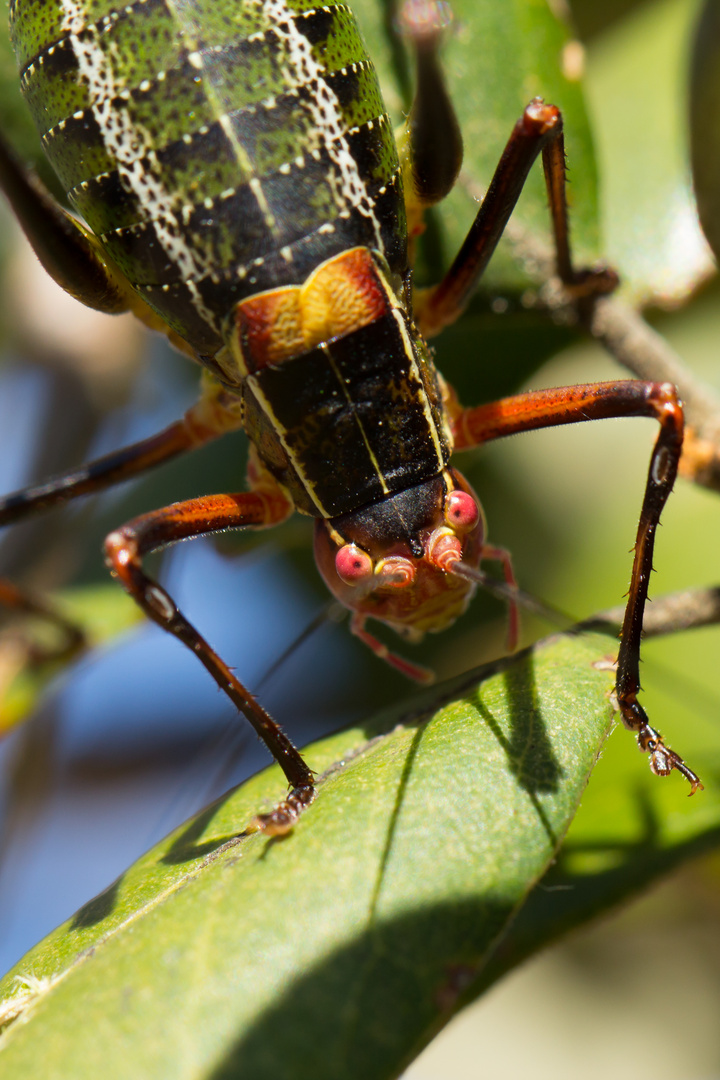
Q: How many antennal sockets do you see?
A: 2